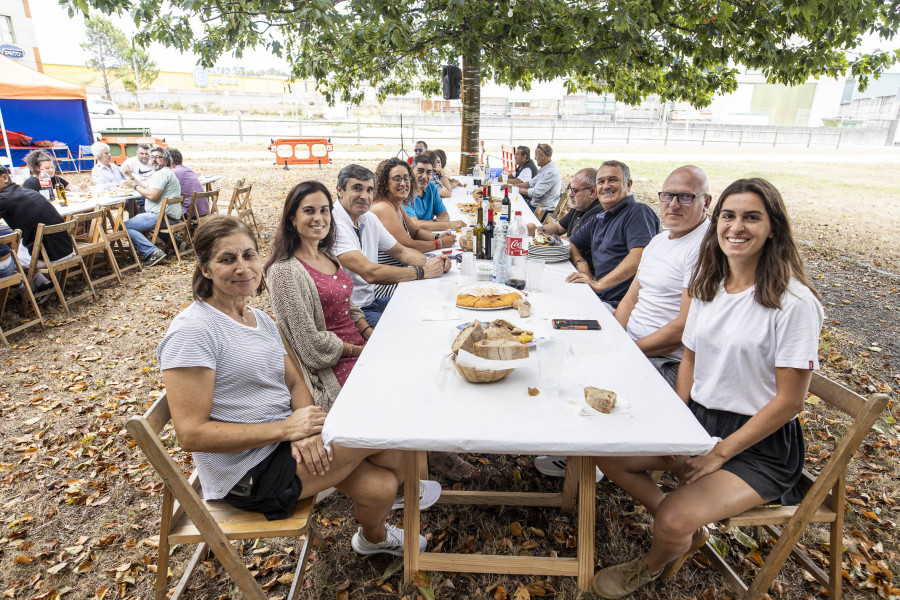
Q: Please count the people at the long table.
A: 14